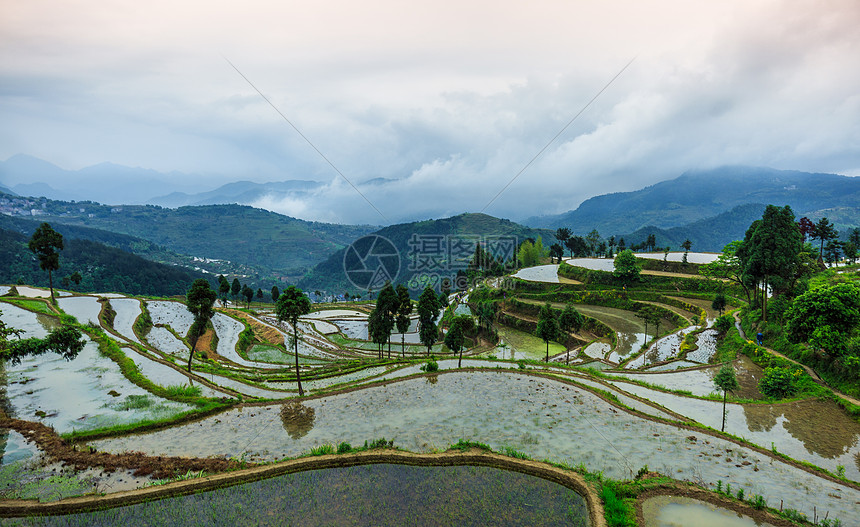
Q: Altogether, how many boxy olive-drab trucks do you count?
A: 0